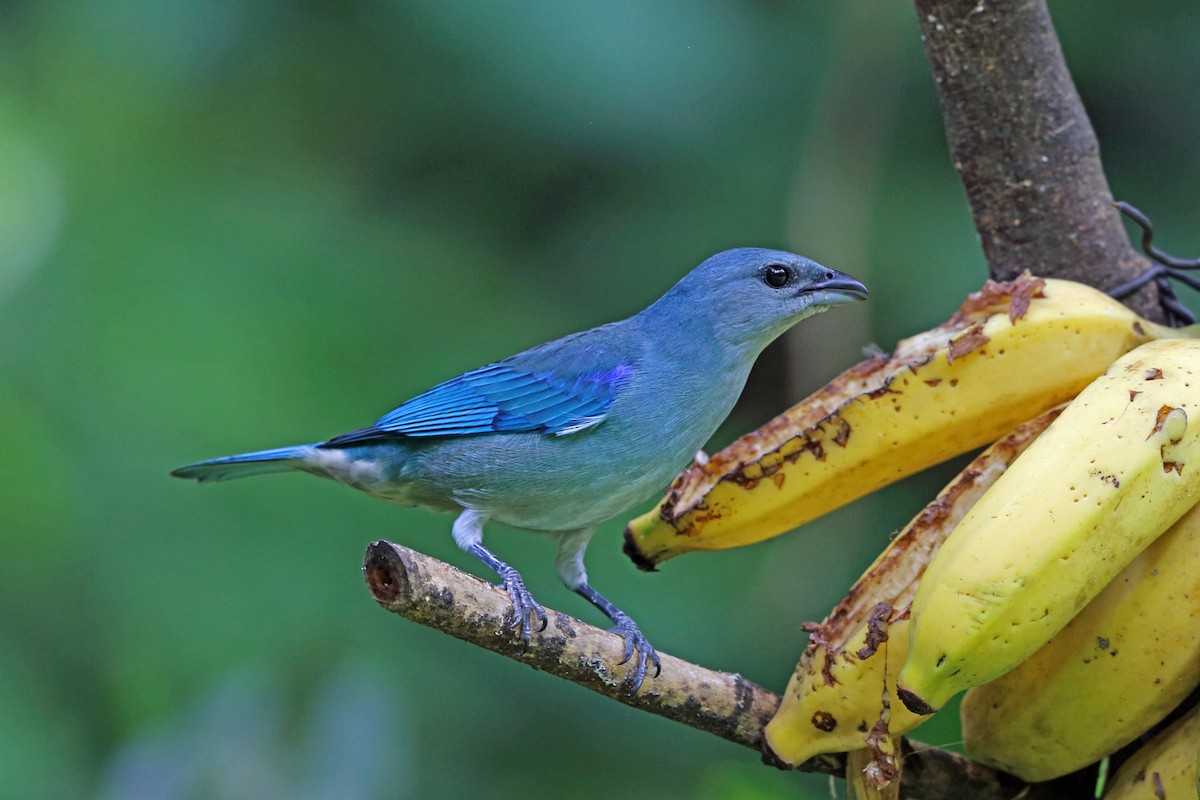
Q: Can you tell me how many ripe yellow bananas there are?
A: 5